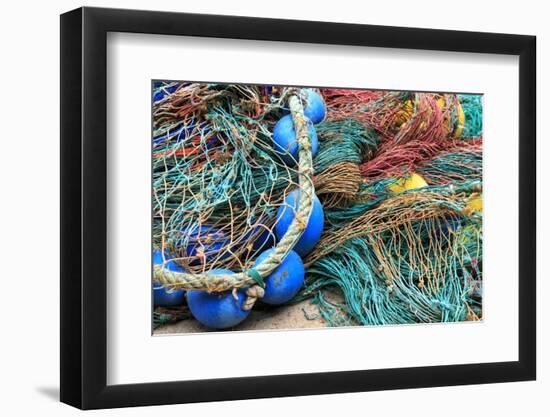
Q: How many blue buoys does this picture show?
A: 6